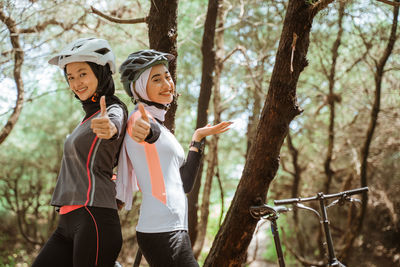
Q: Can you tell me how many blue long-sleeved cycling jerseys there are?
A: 0